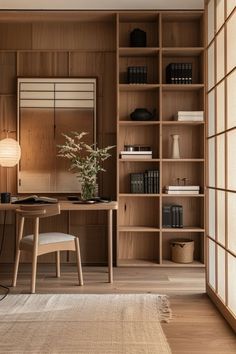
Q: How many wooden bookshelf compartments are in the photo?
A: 14